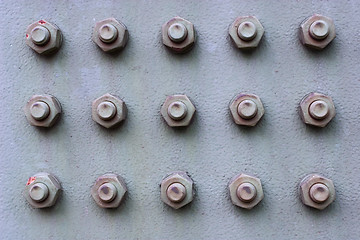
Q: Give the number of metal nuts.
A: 15